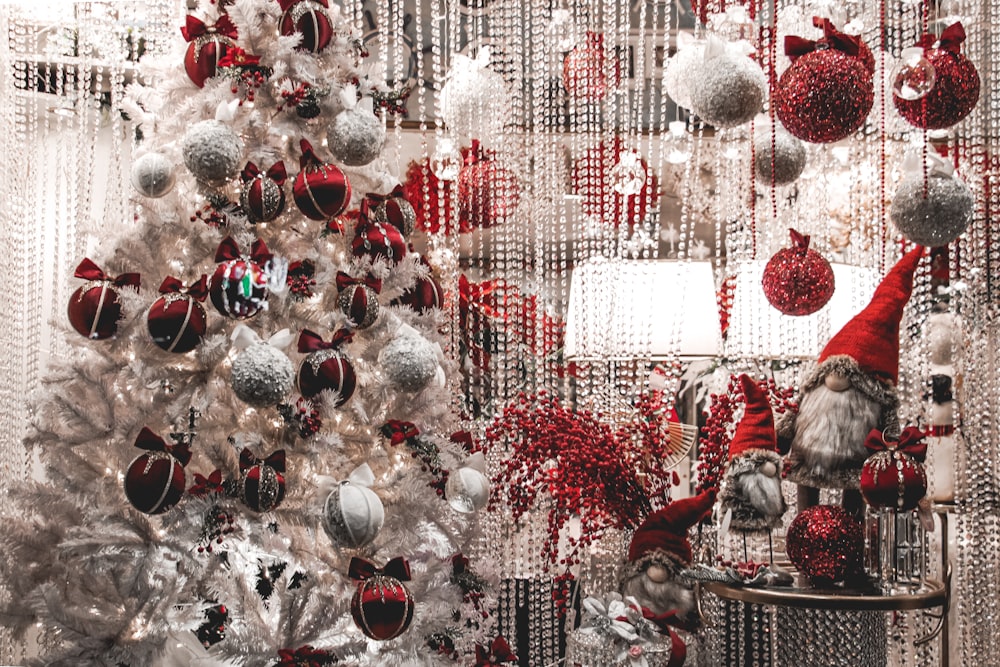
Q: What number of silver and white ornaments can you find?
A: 12